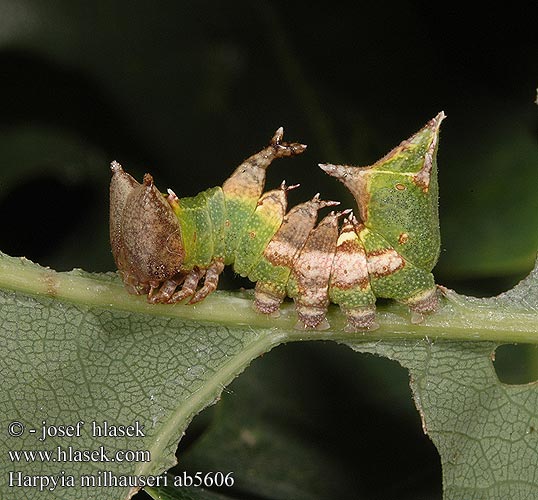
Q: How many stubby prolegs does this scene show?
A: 4